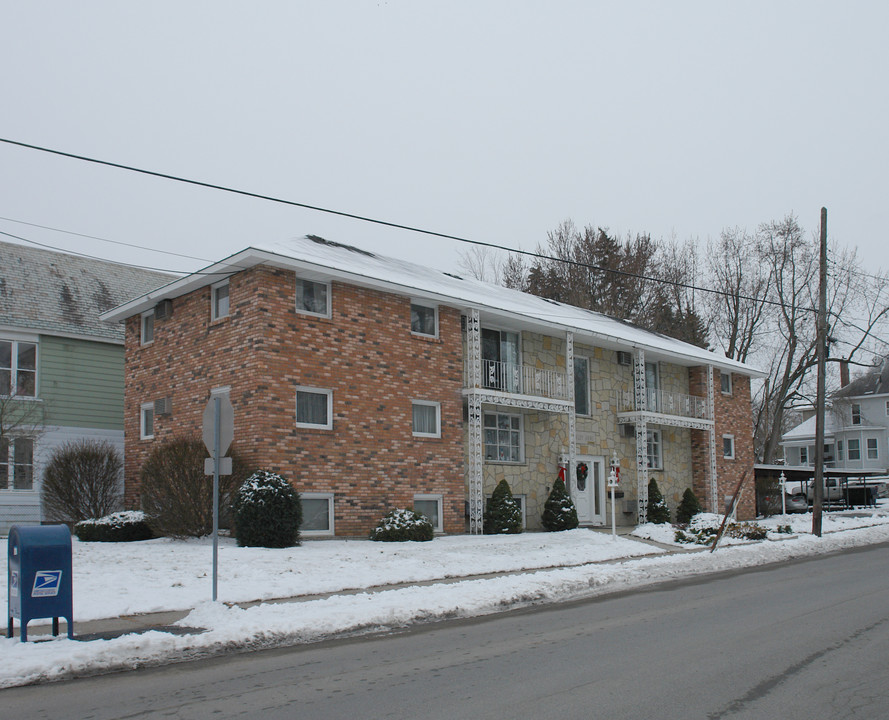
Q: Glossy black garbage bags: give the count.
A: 0